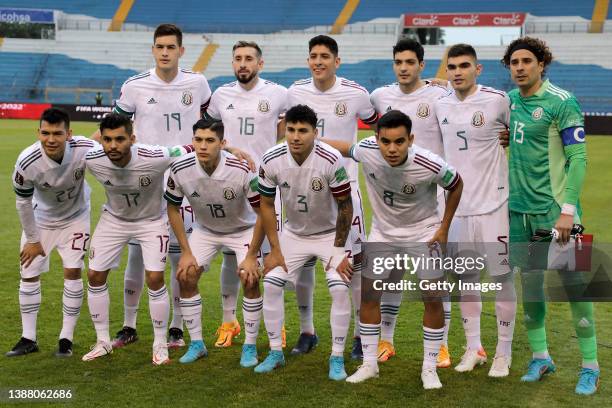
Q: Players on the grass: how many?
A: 11